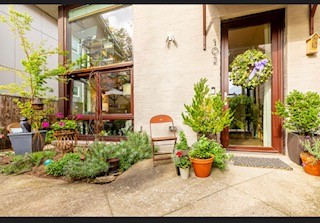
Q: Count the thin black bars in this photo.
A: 2